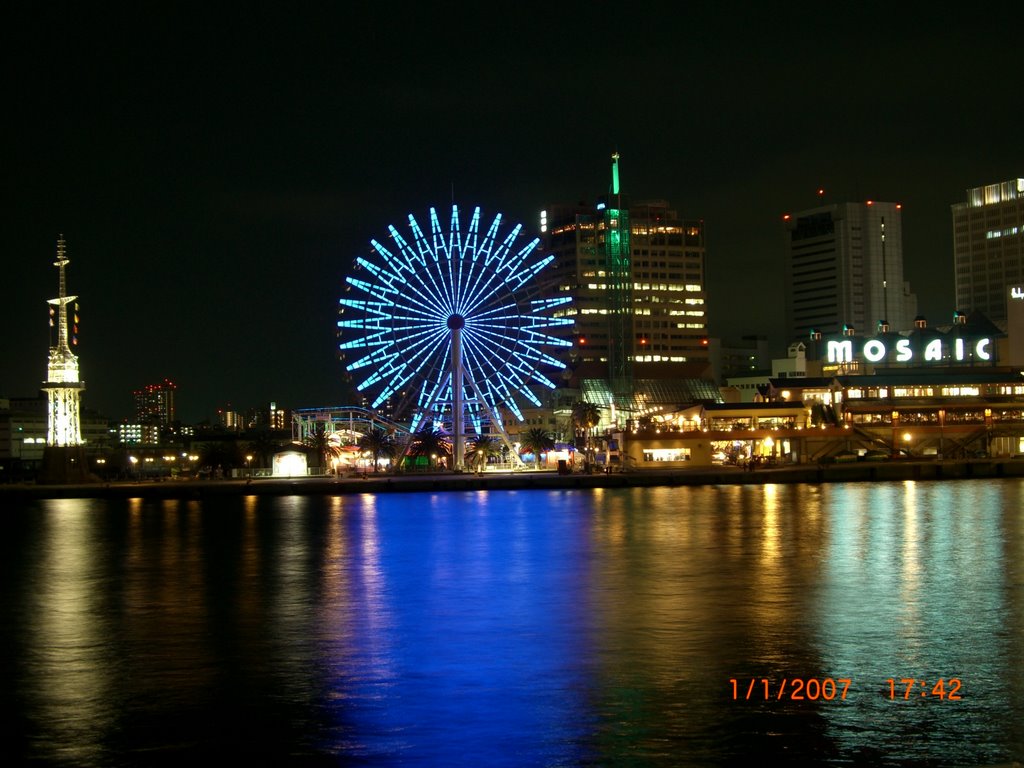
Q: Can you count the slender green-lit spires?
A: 1